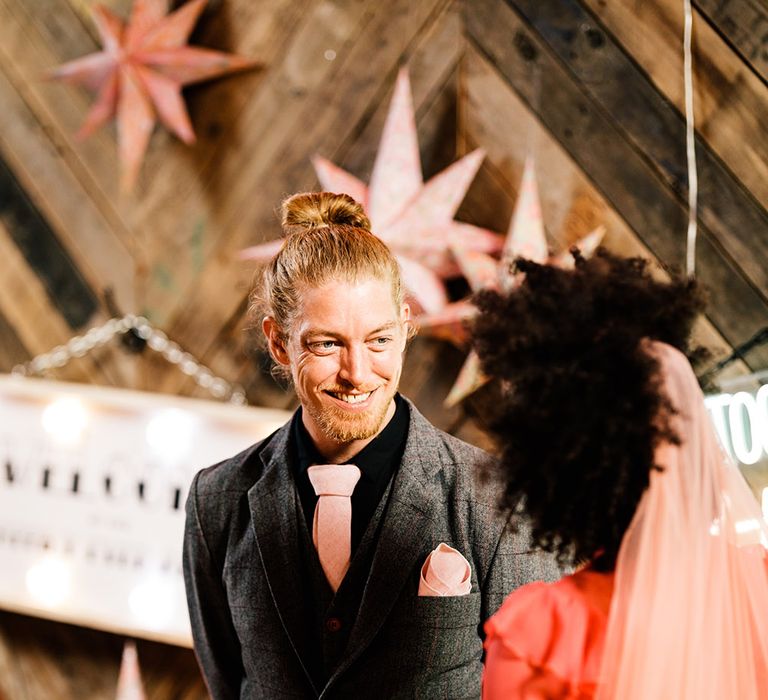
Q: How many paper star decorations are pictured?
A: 4